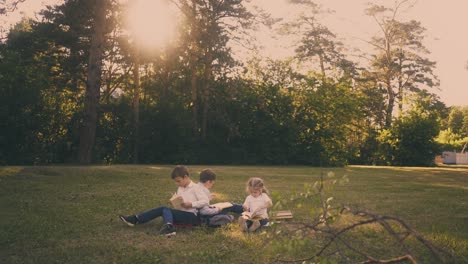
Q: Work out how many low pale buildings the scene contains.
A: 1